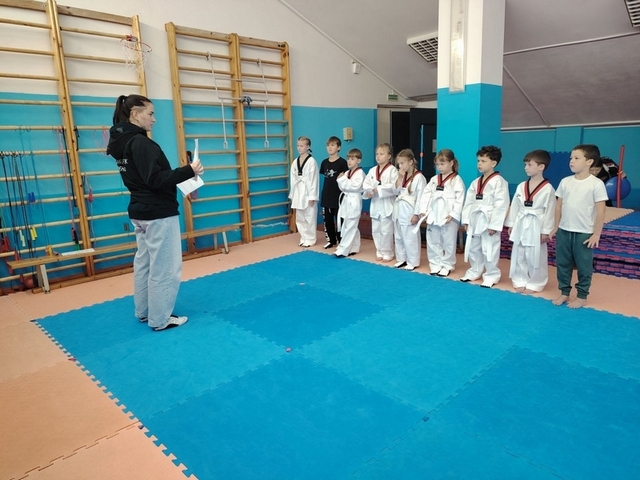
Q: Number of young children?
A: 9